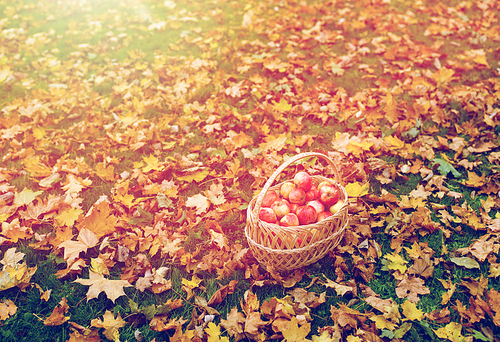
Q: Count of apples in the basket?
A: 15